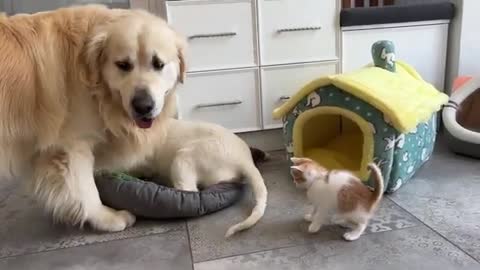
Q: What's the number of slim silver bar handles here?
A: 4